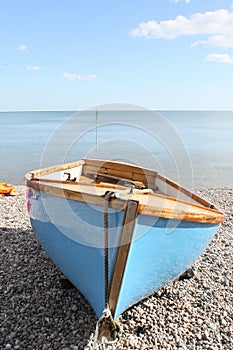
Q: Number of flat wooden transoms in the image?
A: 1